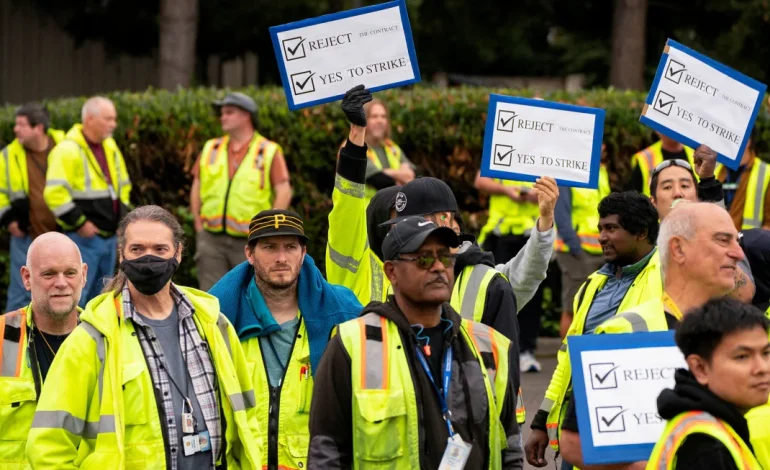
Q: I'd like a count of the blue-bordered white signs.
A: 4